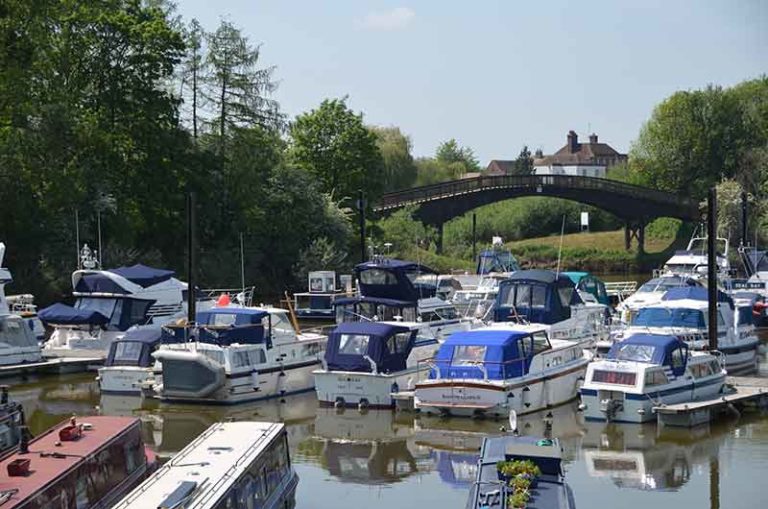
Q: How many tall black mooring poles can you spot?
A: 5